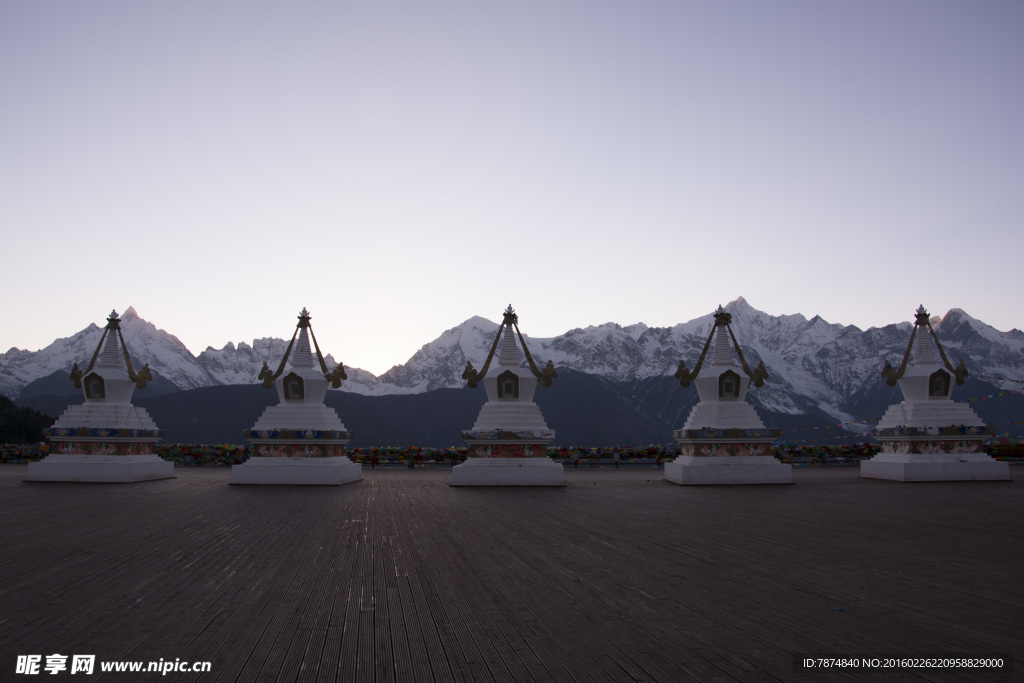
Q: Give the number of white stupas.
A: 5